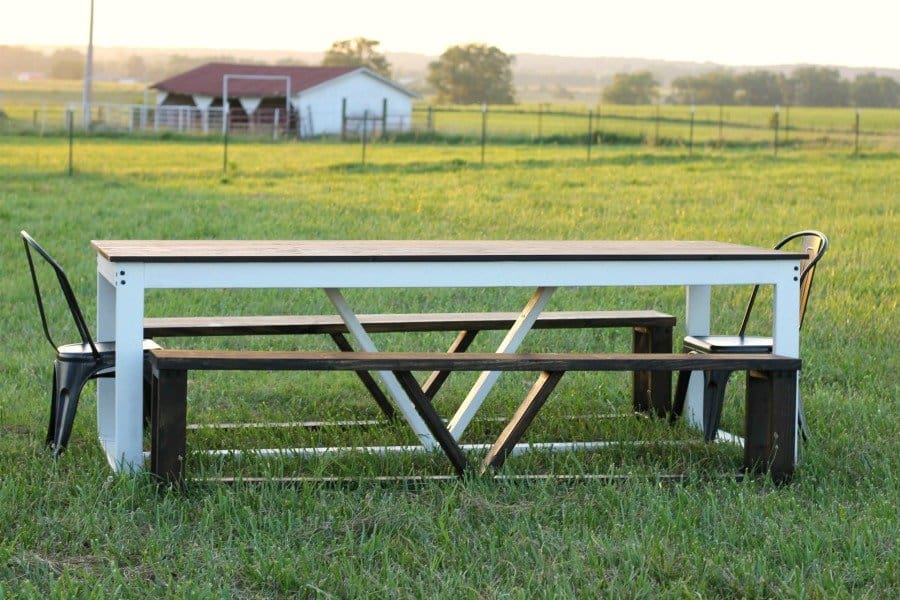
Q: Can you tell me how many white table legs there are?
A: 4